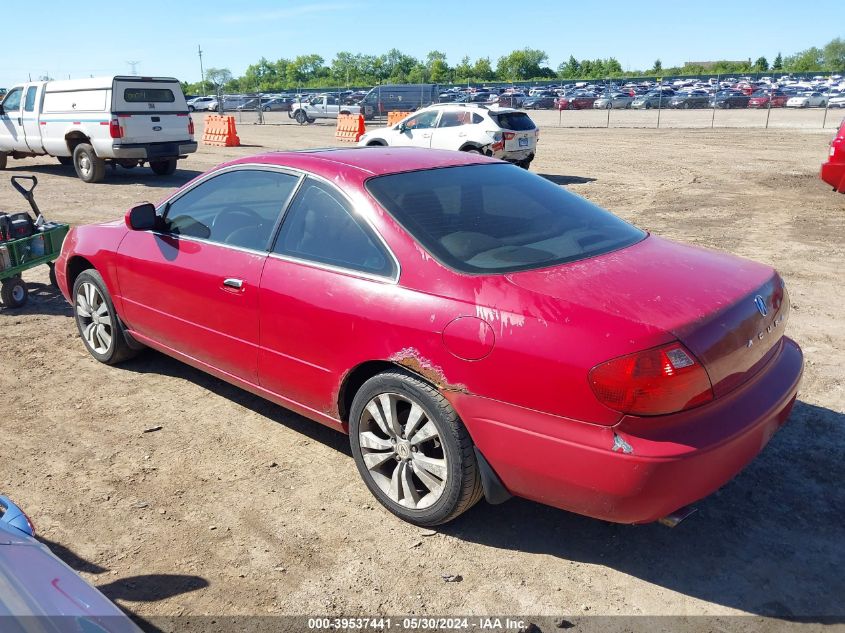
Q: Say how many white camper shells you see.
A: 1